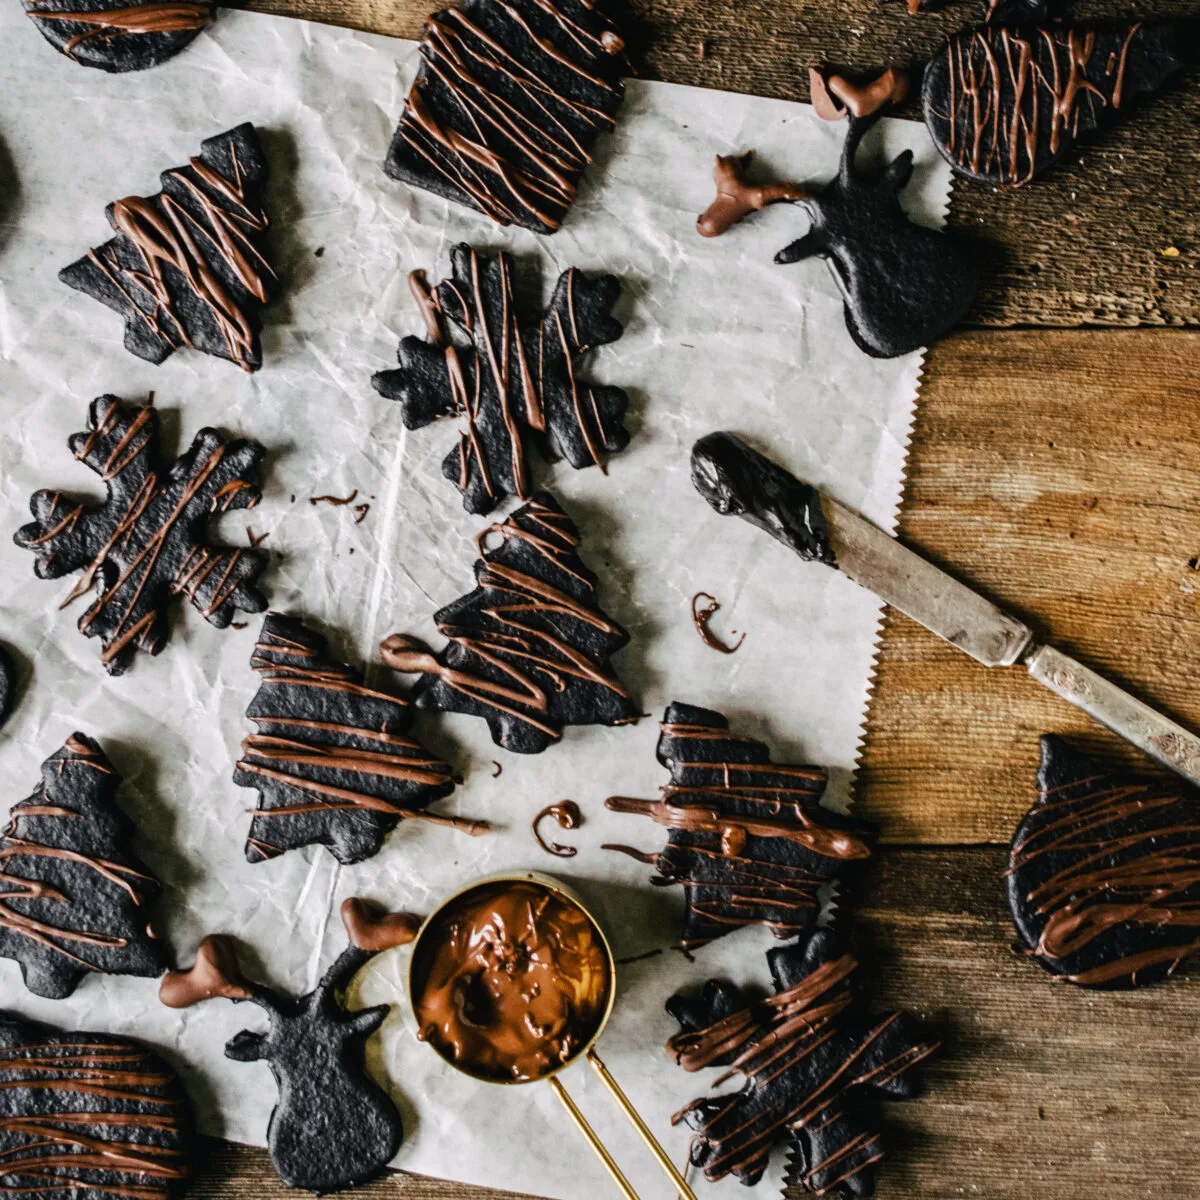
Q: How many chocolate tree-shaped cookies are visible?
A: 5